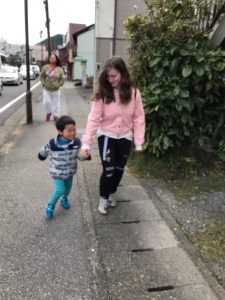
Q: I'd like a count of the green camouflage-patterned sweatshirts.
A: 1